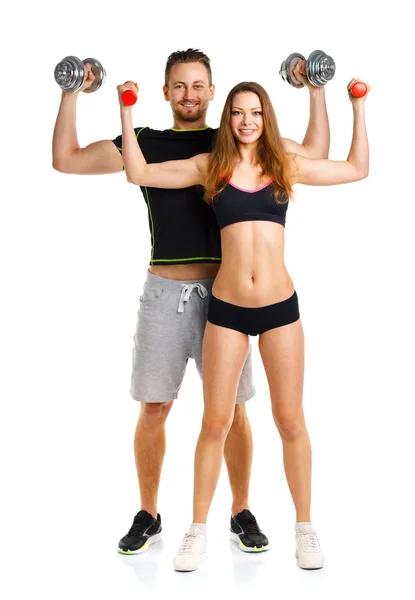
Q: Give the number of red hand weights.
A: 2